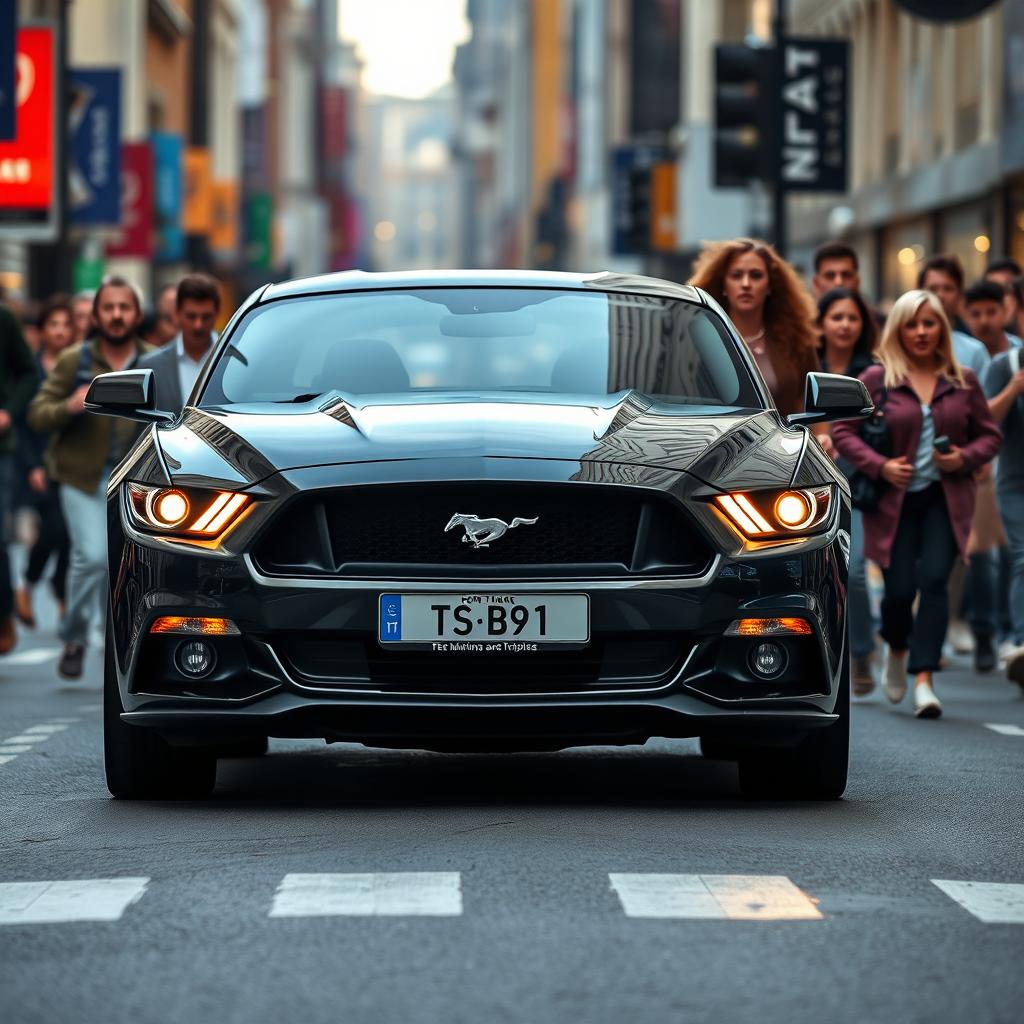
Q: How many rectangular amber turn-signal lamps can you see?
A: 2